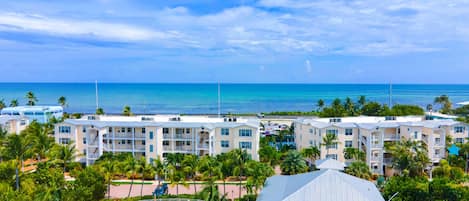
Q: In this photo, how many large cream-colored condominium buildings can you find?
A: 2